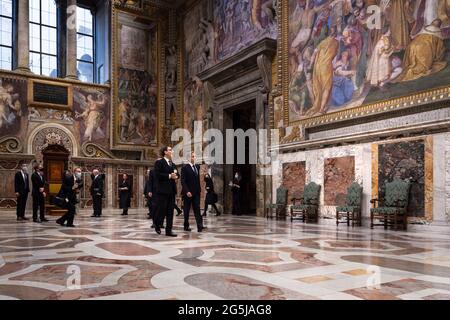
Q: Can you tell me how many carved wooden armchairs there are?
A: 4